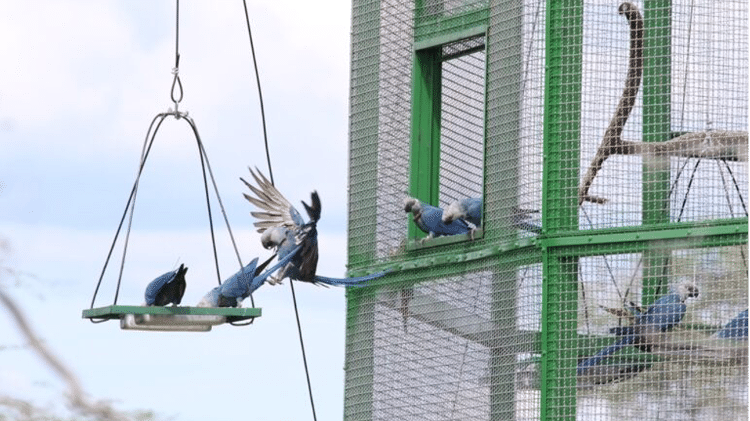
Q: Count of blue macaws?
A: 7